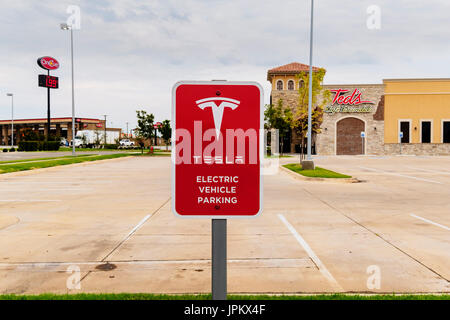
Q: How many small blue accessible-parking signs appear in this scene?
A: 2